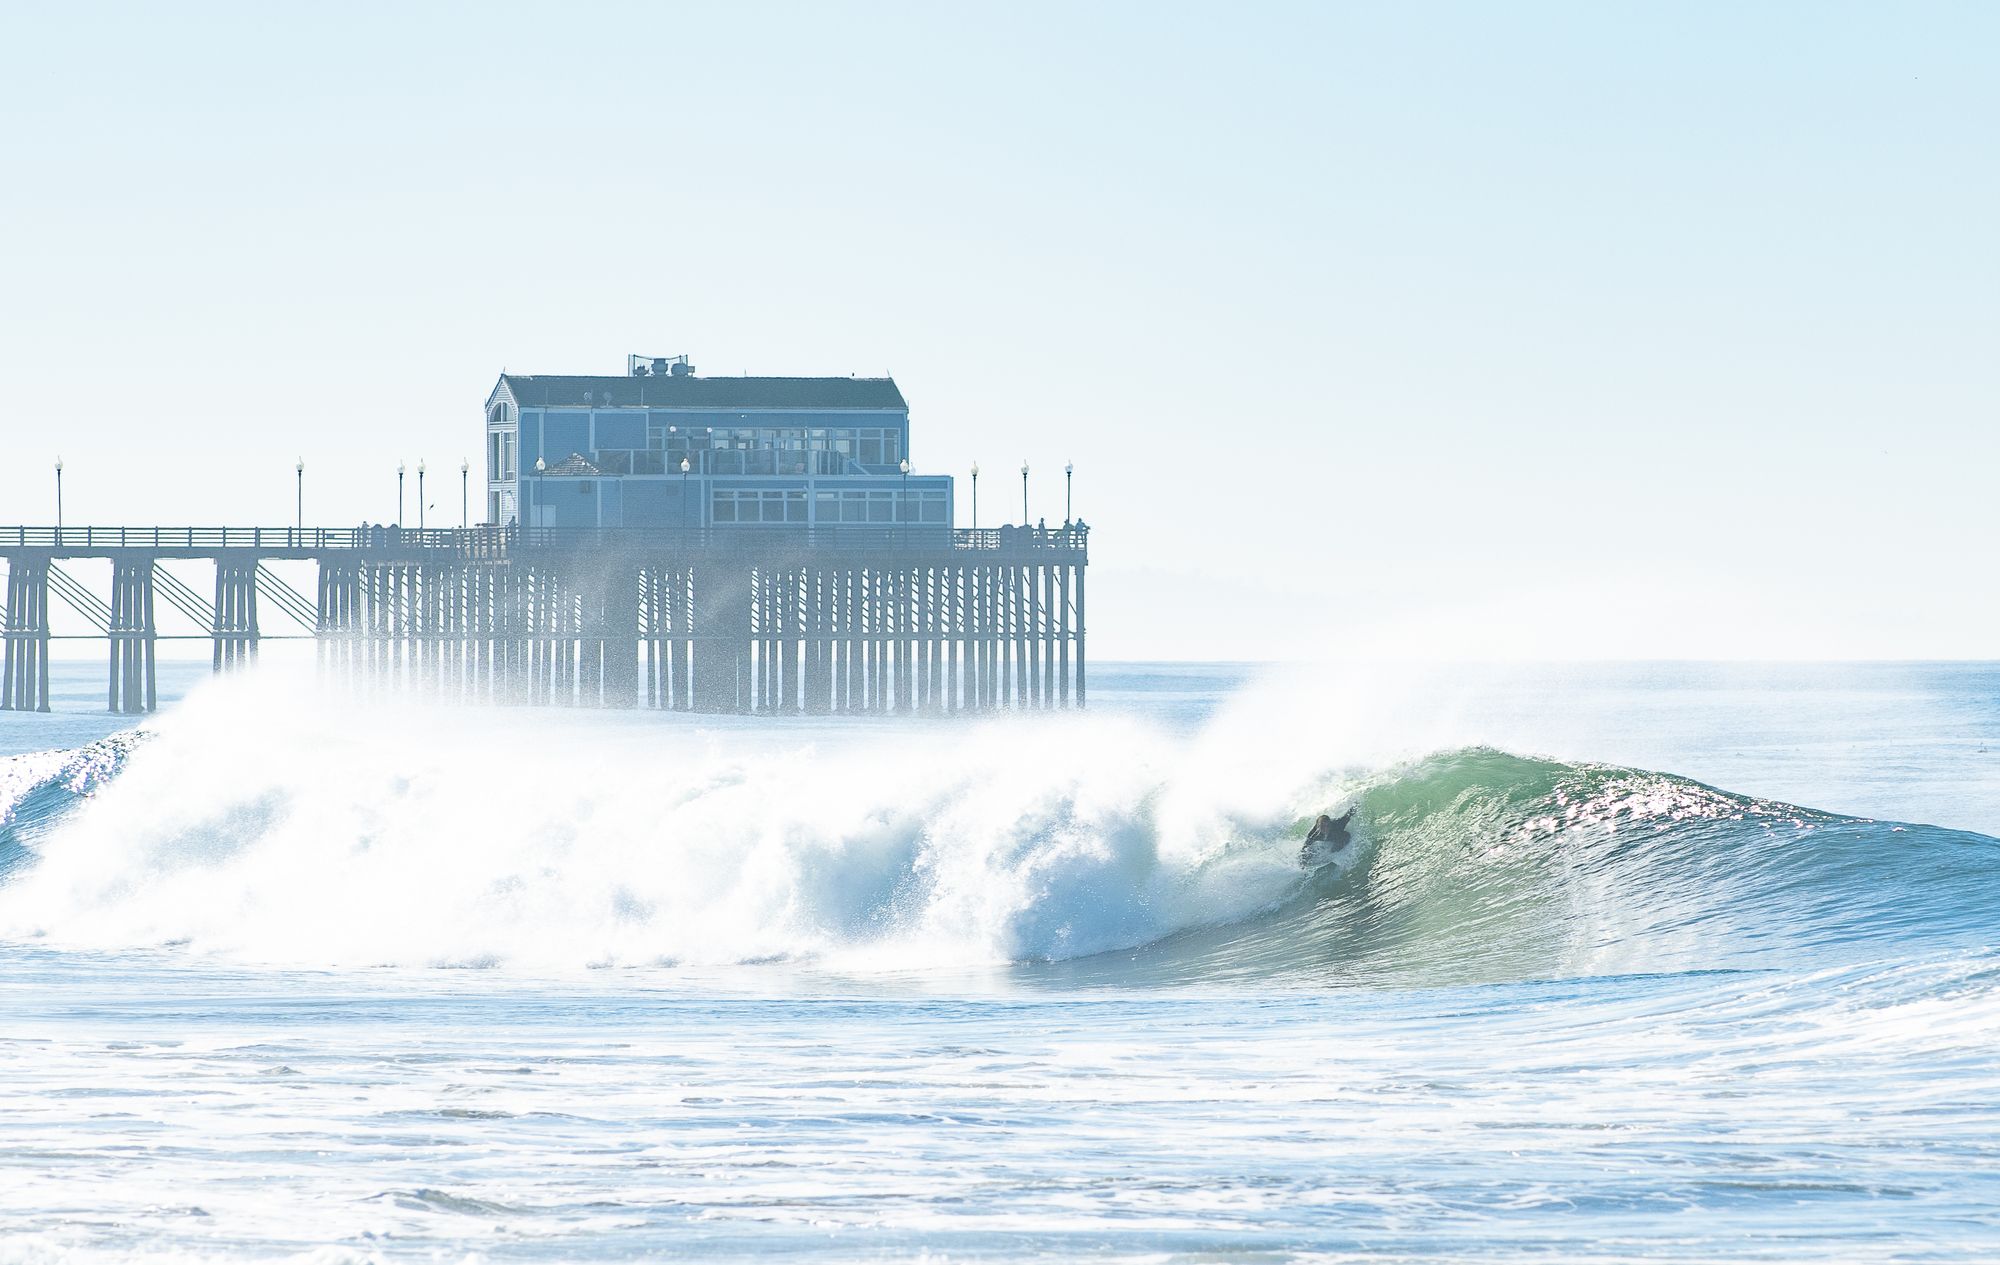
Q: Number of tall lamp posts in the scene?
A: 11